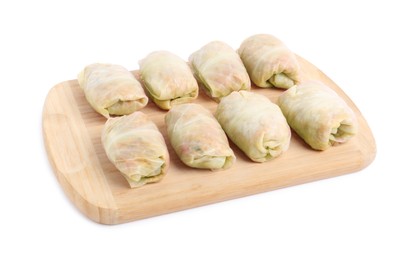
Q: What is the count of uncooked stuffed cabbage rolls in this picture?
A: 8